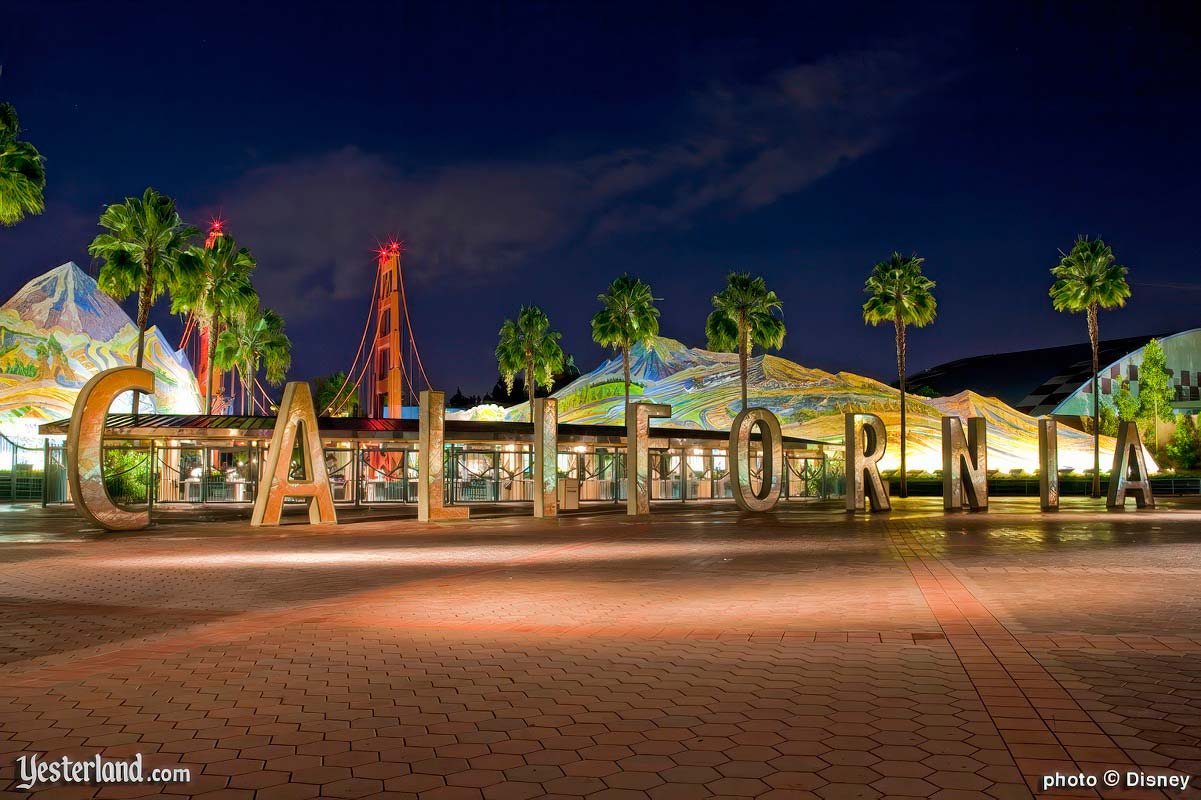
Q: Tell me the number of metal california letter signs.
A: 10